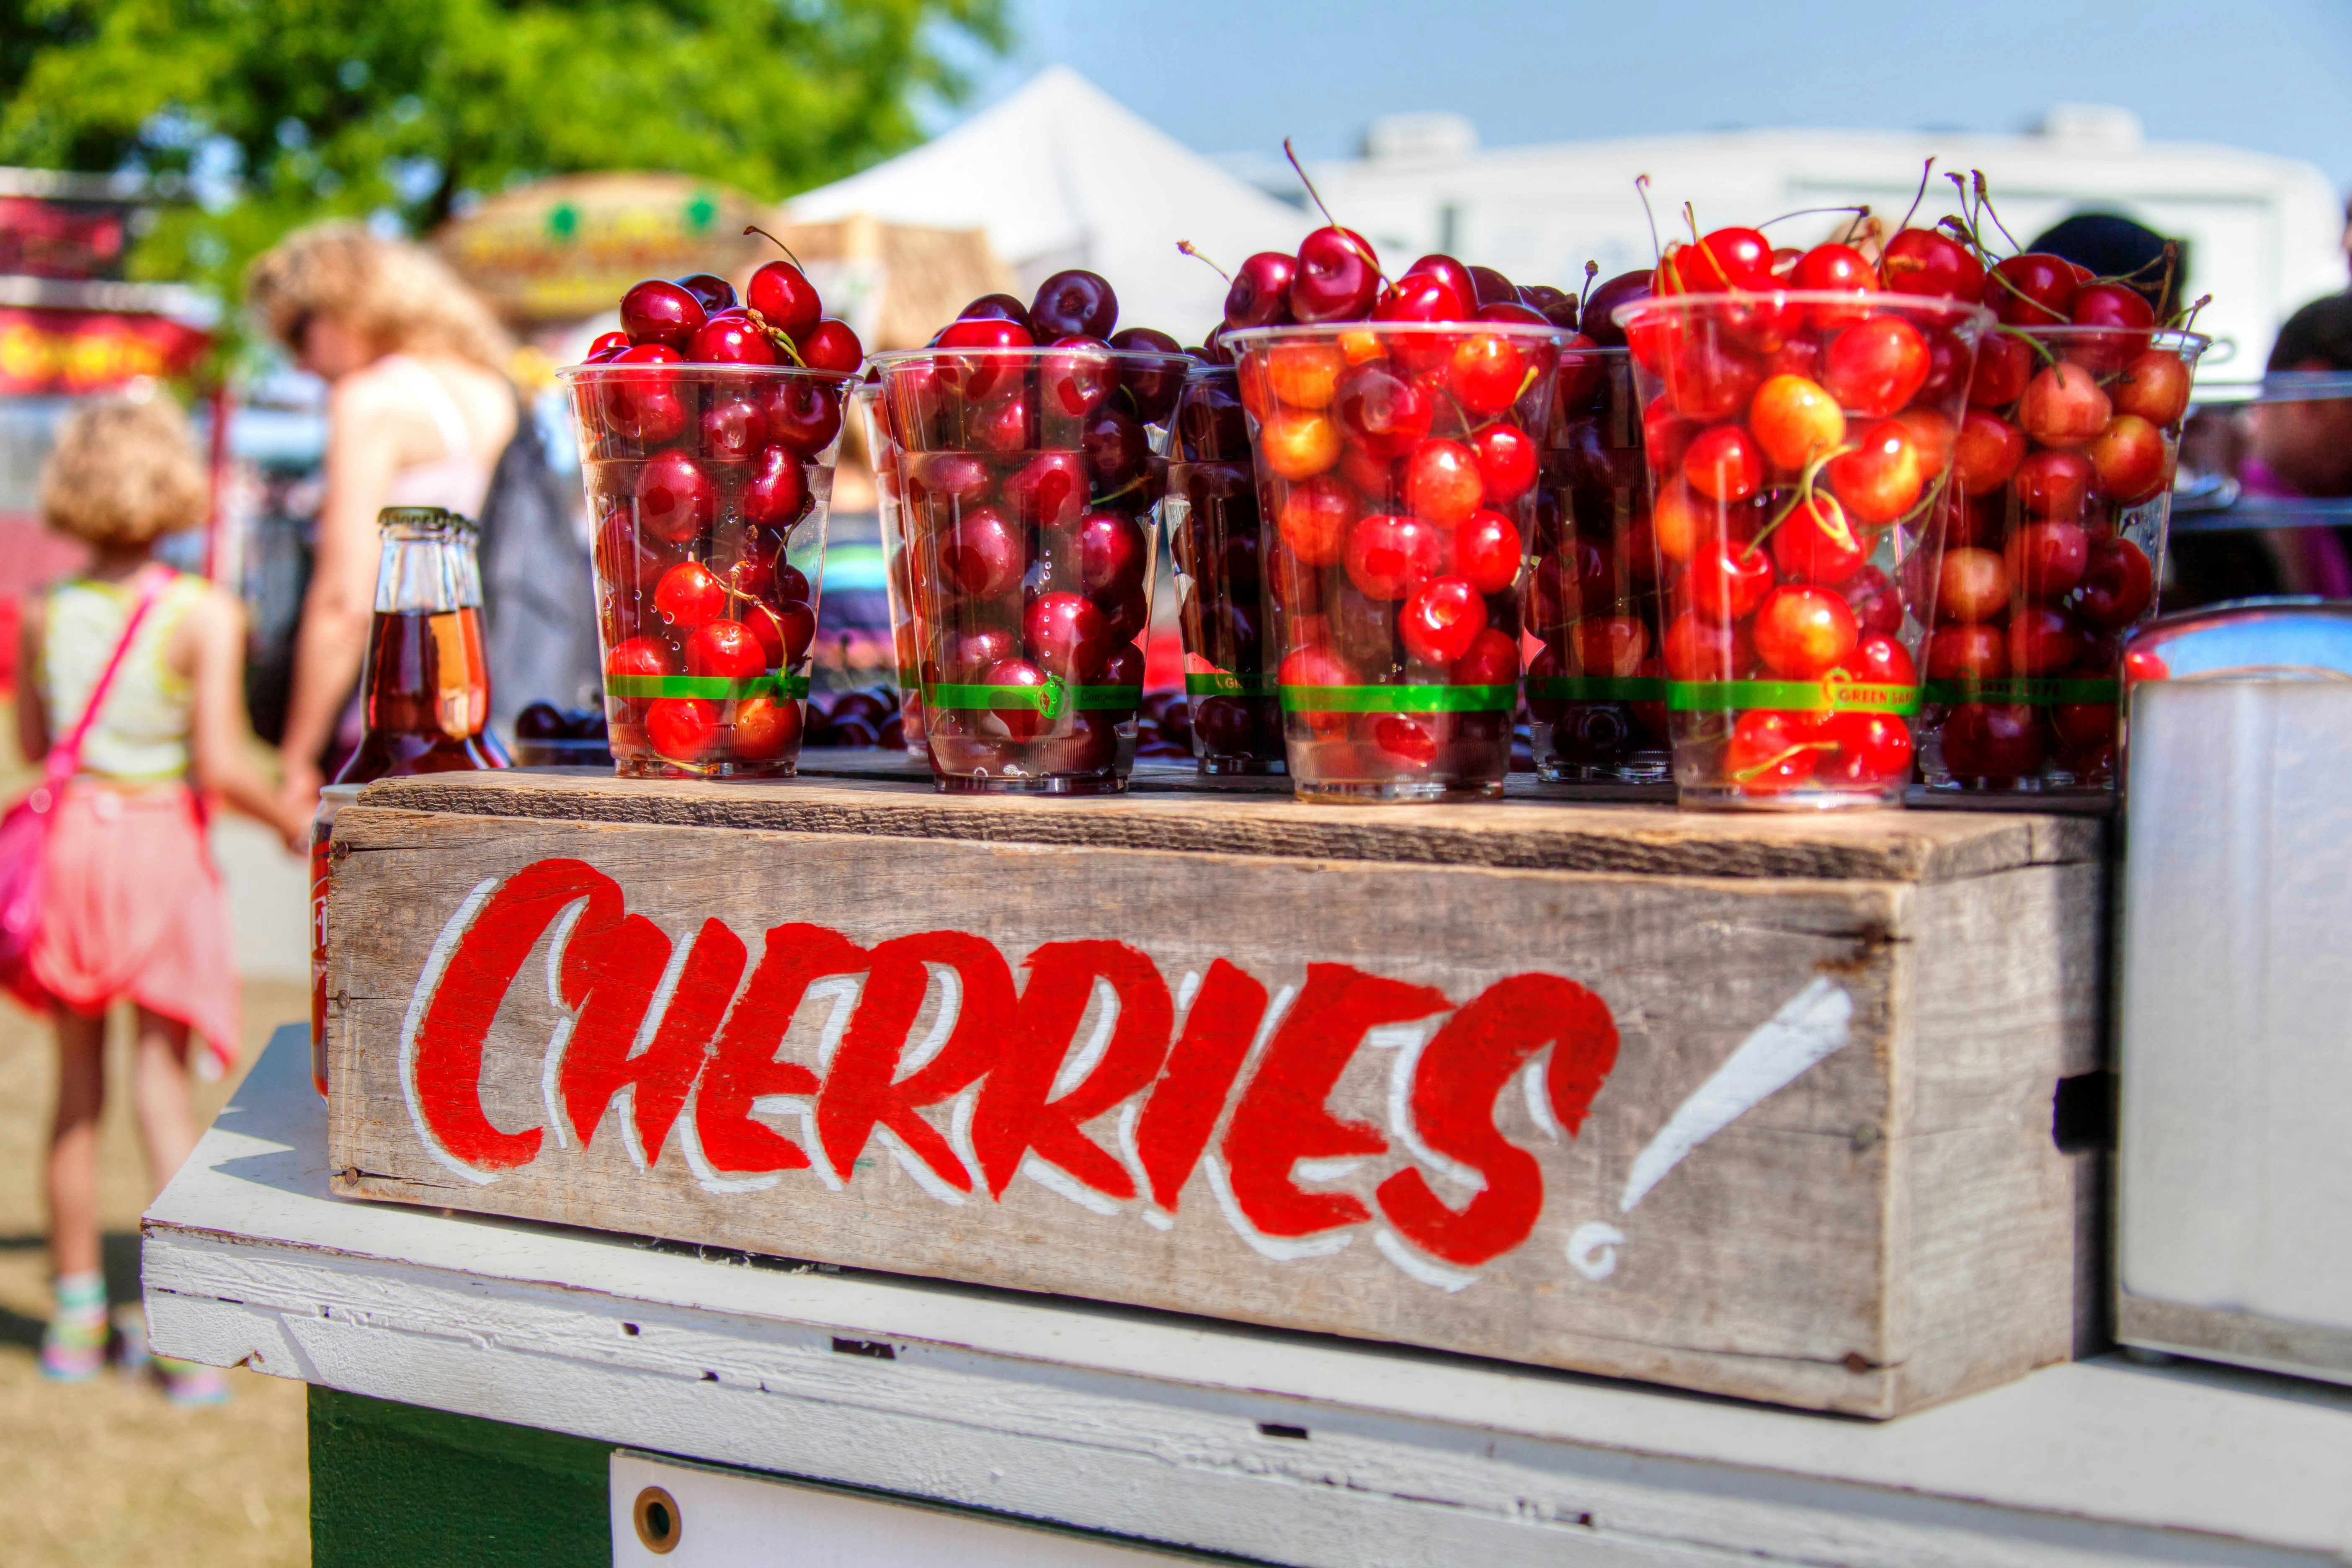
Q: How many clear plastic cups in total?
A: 8